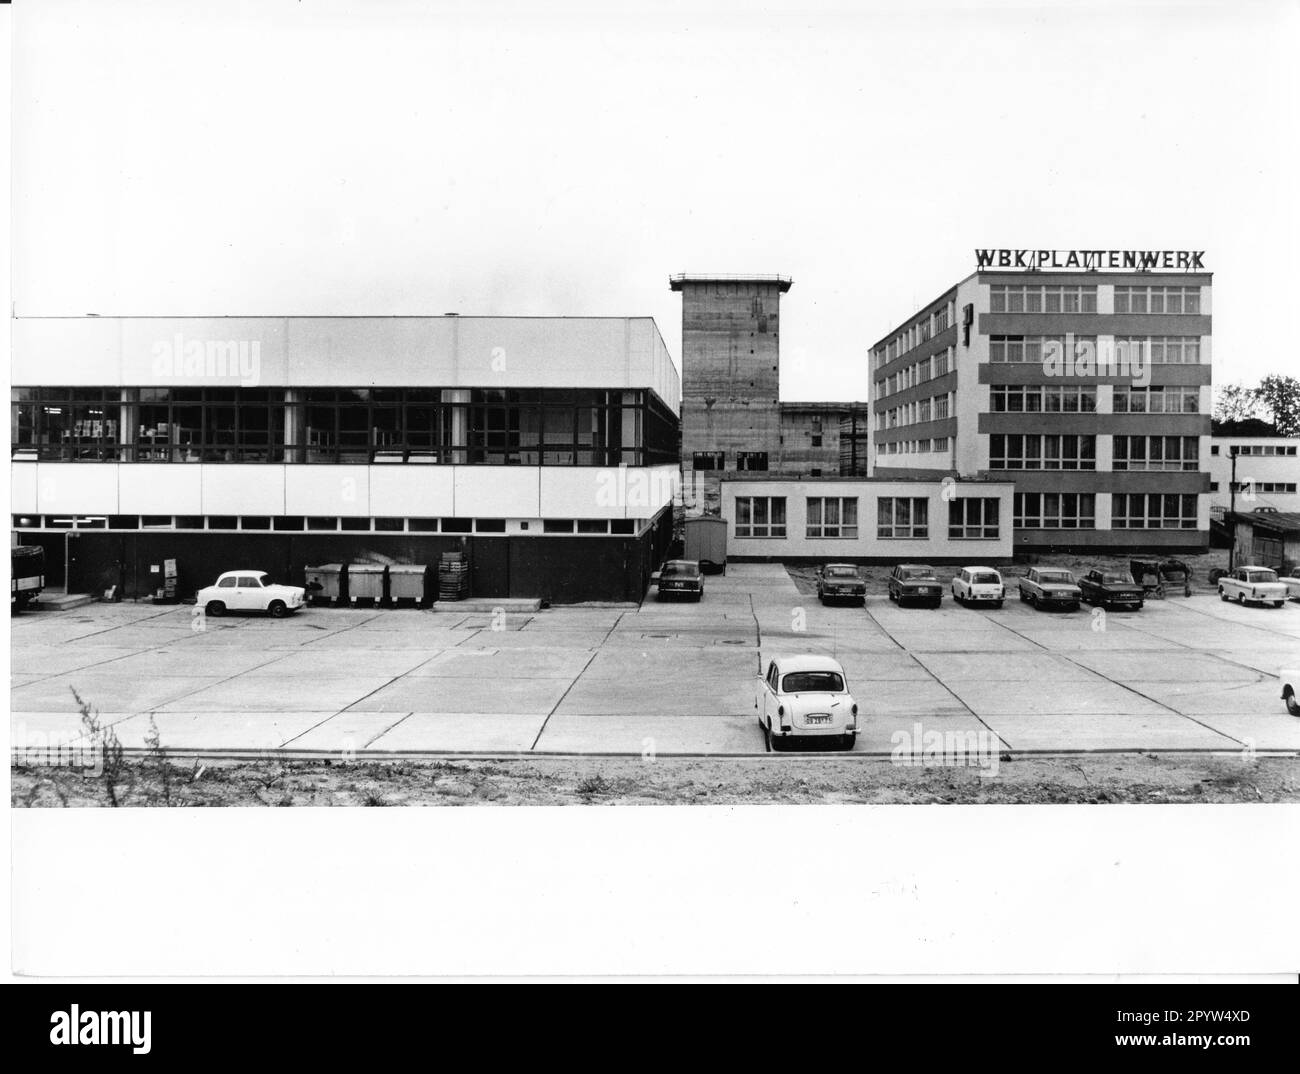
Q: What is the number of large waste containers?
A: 3